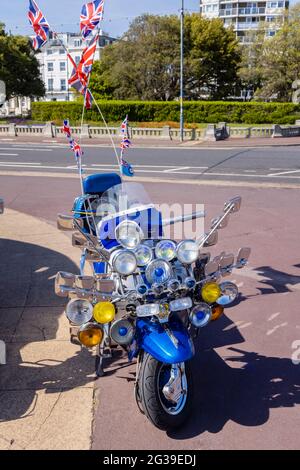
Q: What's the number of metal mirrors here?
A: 12